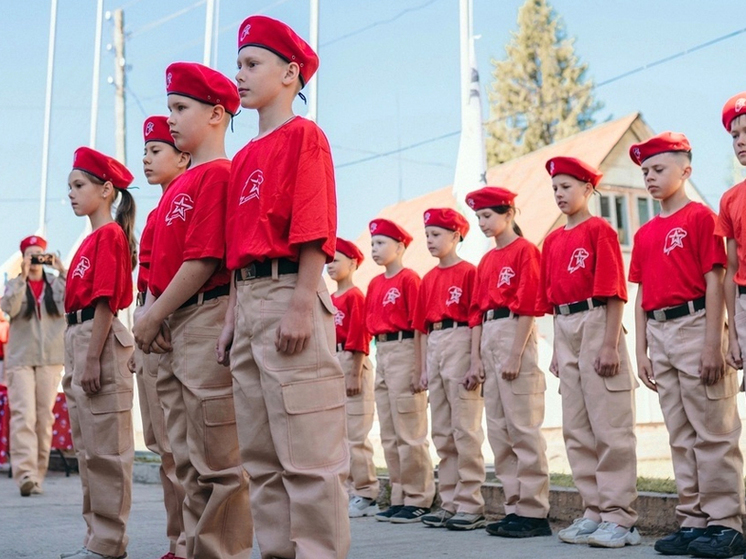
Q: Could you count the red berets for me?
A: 12